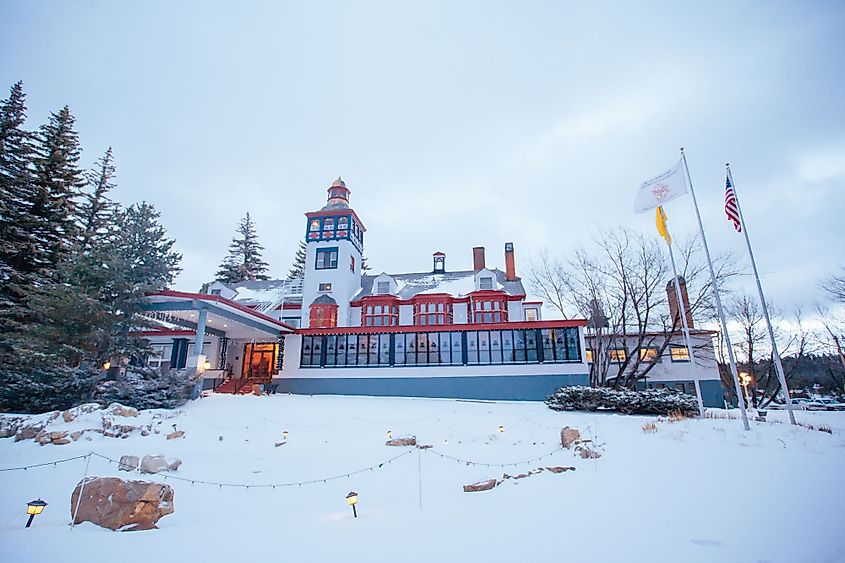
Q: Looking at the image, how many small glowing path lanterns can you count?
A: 5